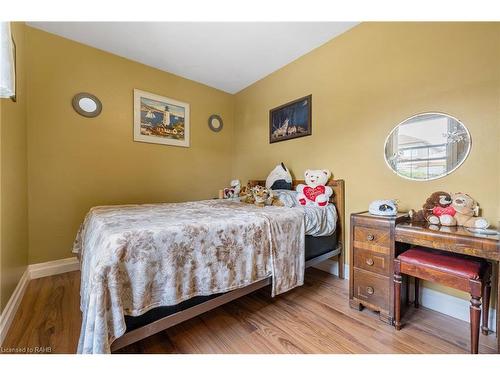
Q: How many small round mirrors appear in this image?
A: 2